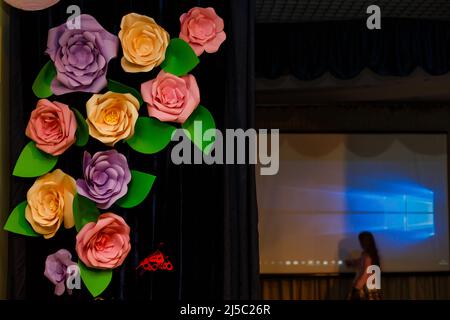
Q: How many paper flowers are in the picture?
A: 10